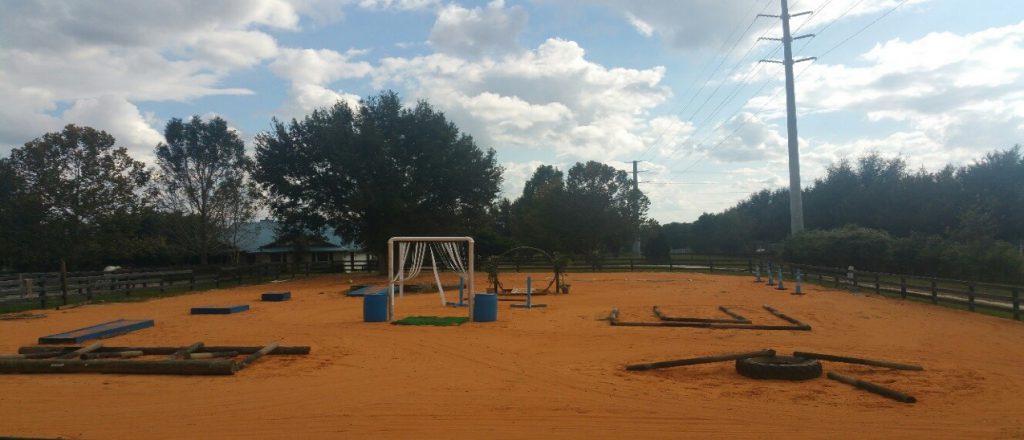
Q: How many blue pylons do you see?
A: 4